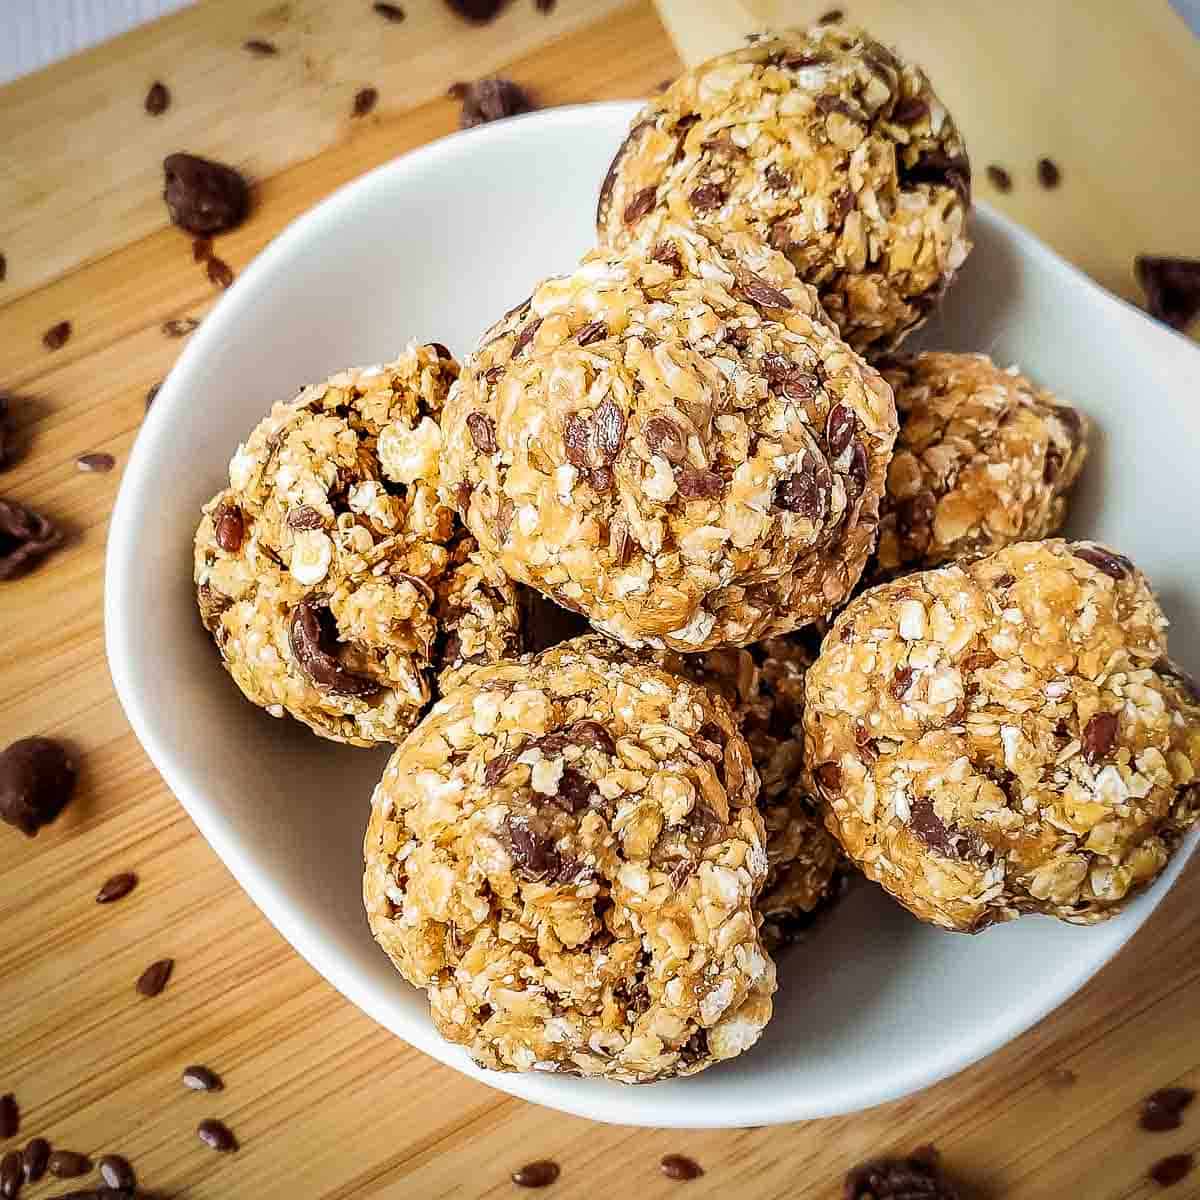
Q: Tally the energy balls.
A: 7